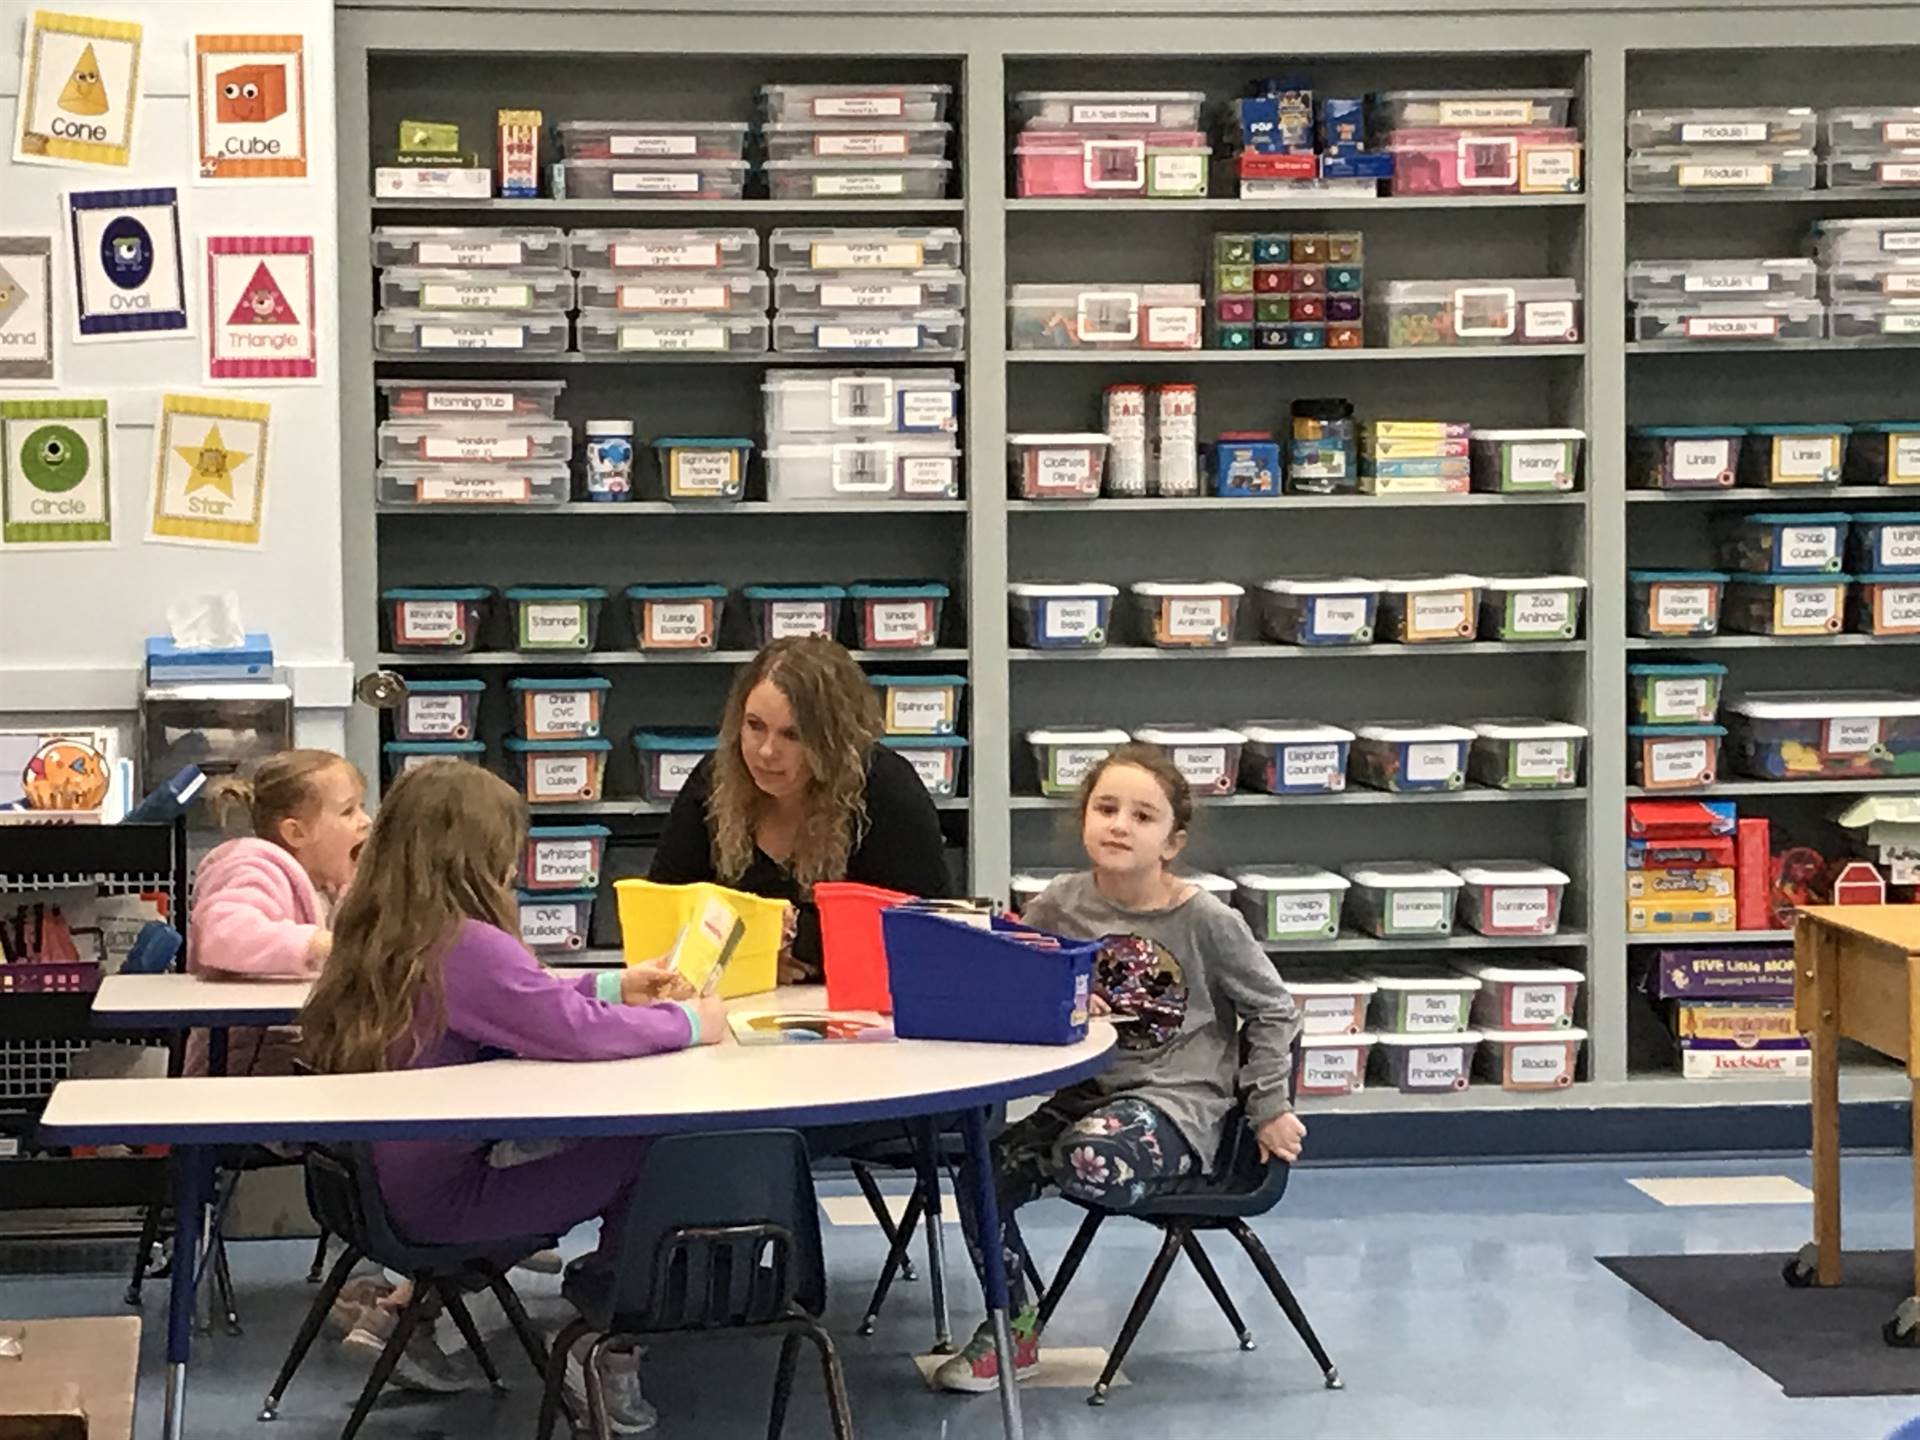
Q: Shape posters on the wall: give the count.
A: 7